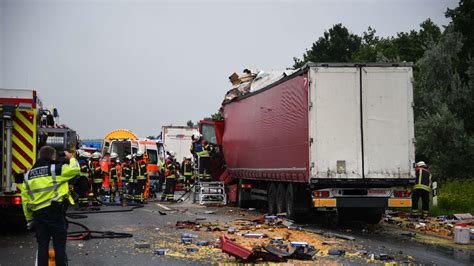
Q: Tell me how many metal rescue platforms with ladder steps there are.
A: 1